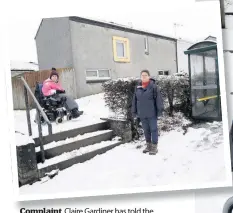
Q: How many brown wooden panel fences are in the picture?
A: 1